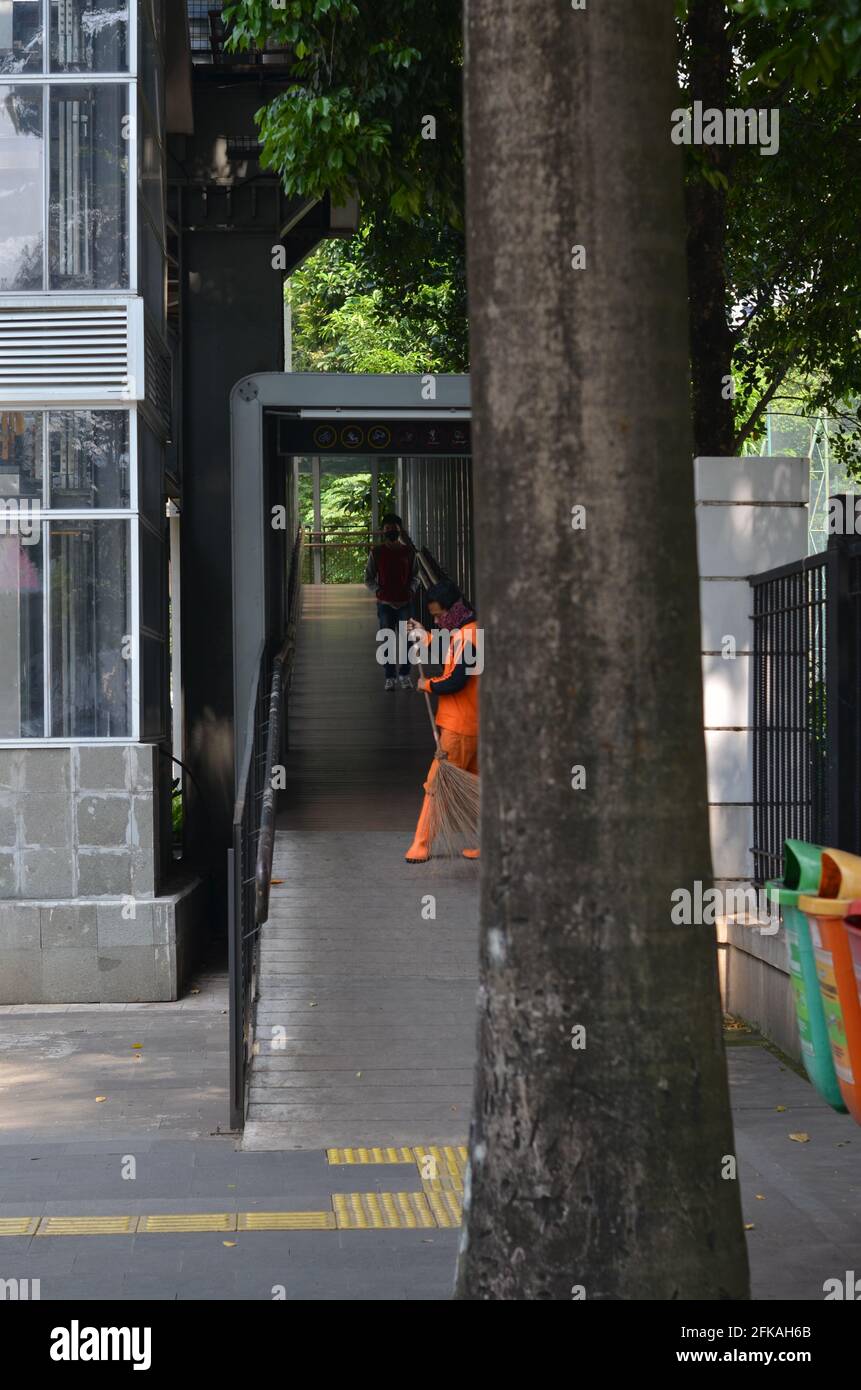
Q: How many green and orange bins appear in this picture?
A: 2